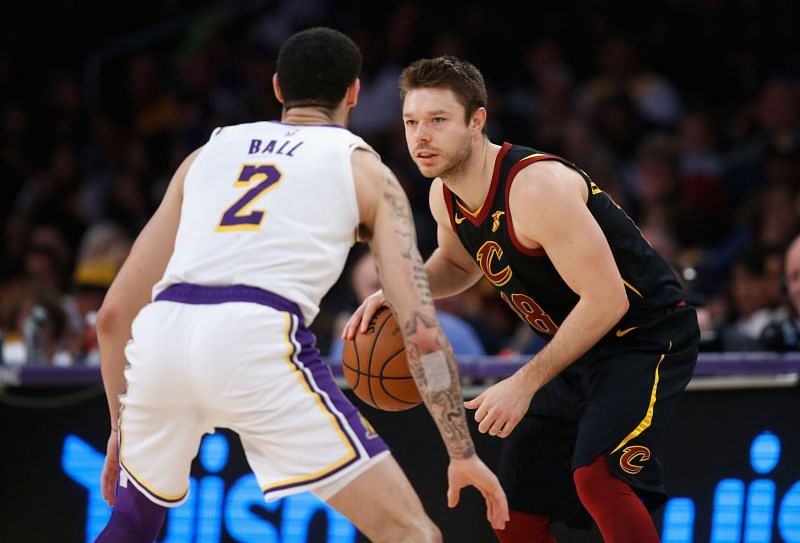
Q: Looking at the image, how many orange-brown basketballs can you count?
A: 1